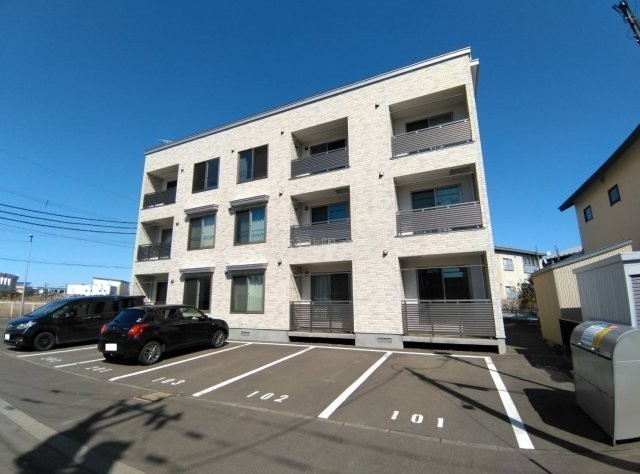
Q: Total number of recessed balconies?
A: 9